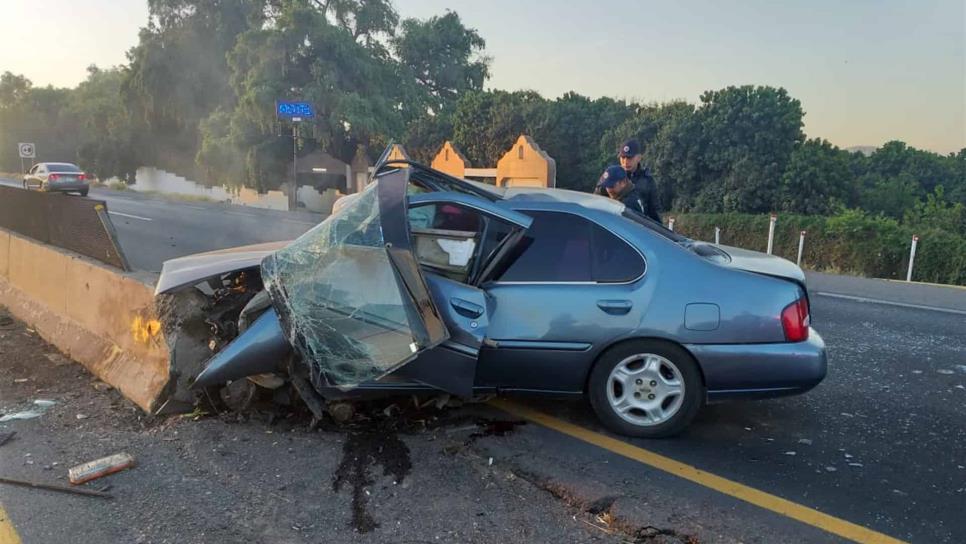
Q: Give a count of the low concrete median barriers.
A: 1